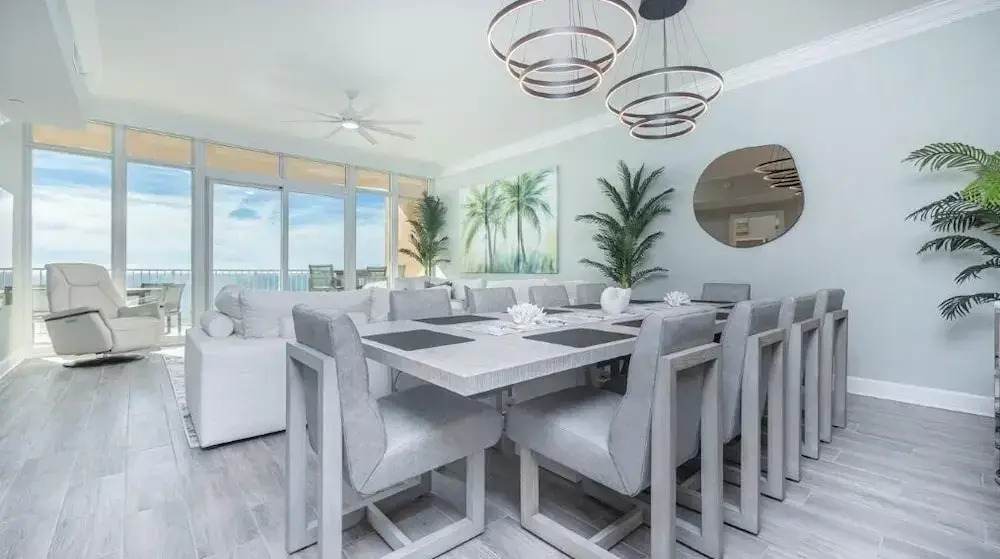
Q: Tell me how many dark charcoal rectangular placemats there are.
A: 10